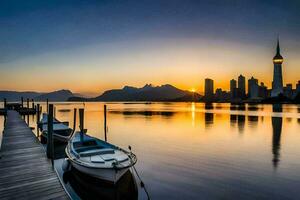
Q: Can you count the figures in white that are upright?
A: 0